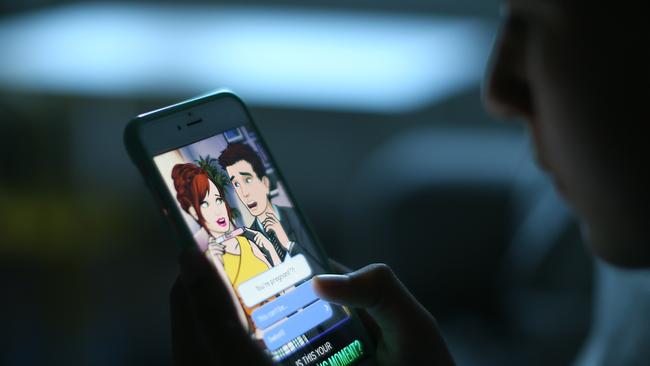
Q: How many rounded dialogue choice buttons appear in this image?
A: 2